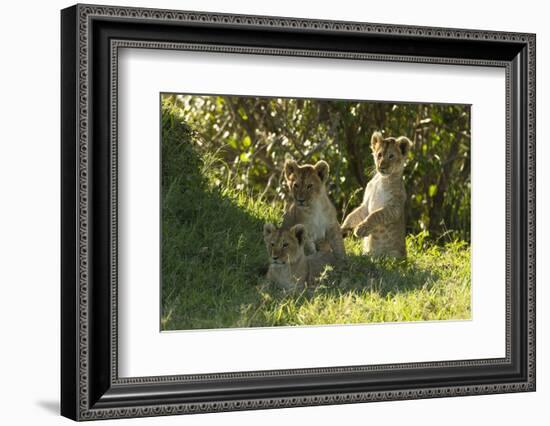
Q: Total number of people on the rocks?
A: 0